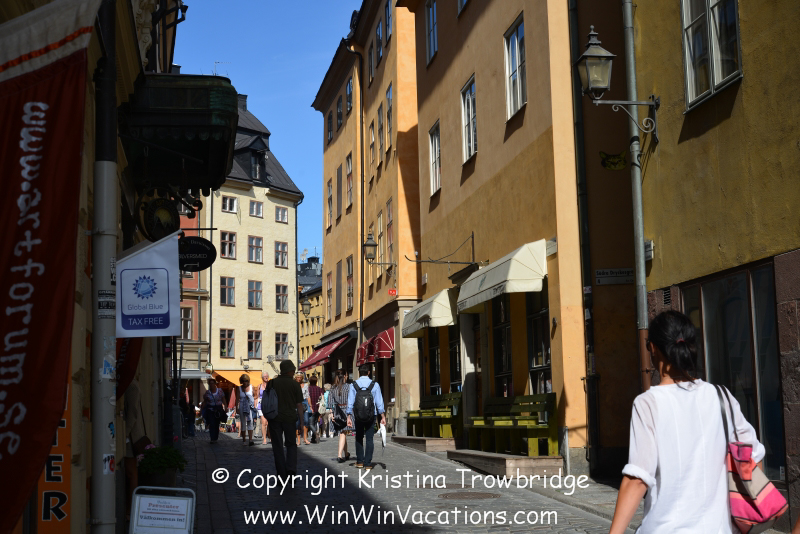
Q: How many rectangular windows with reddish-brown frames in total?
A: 12